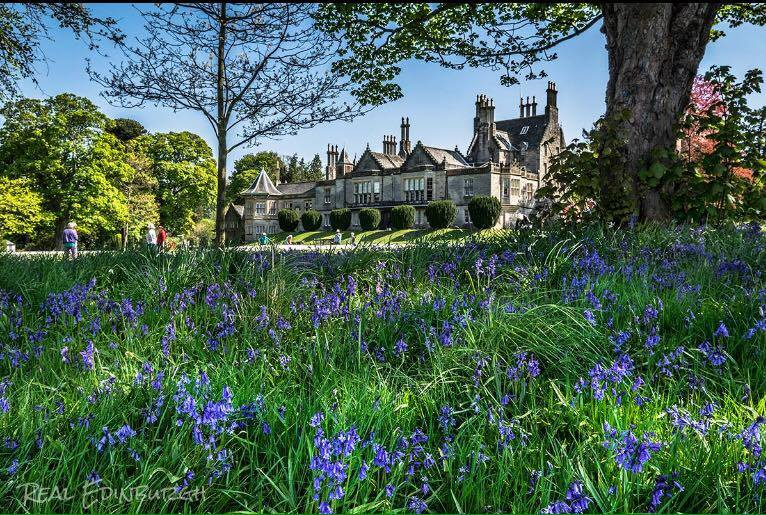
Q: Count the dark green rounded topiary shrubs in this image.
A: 7